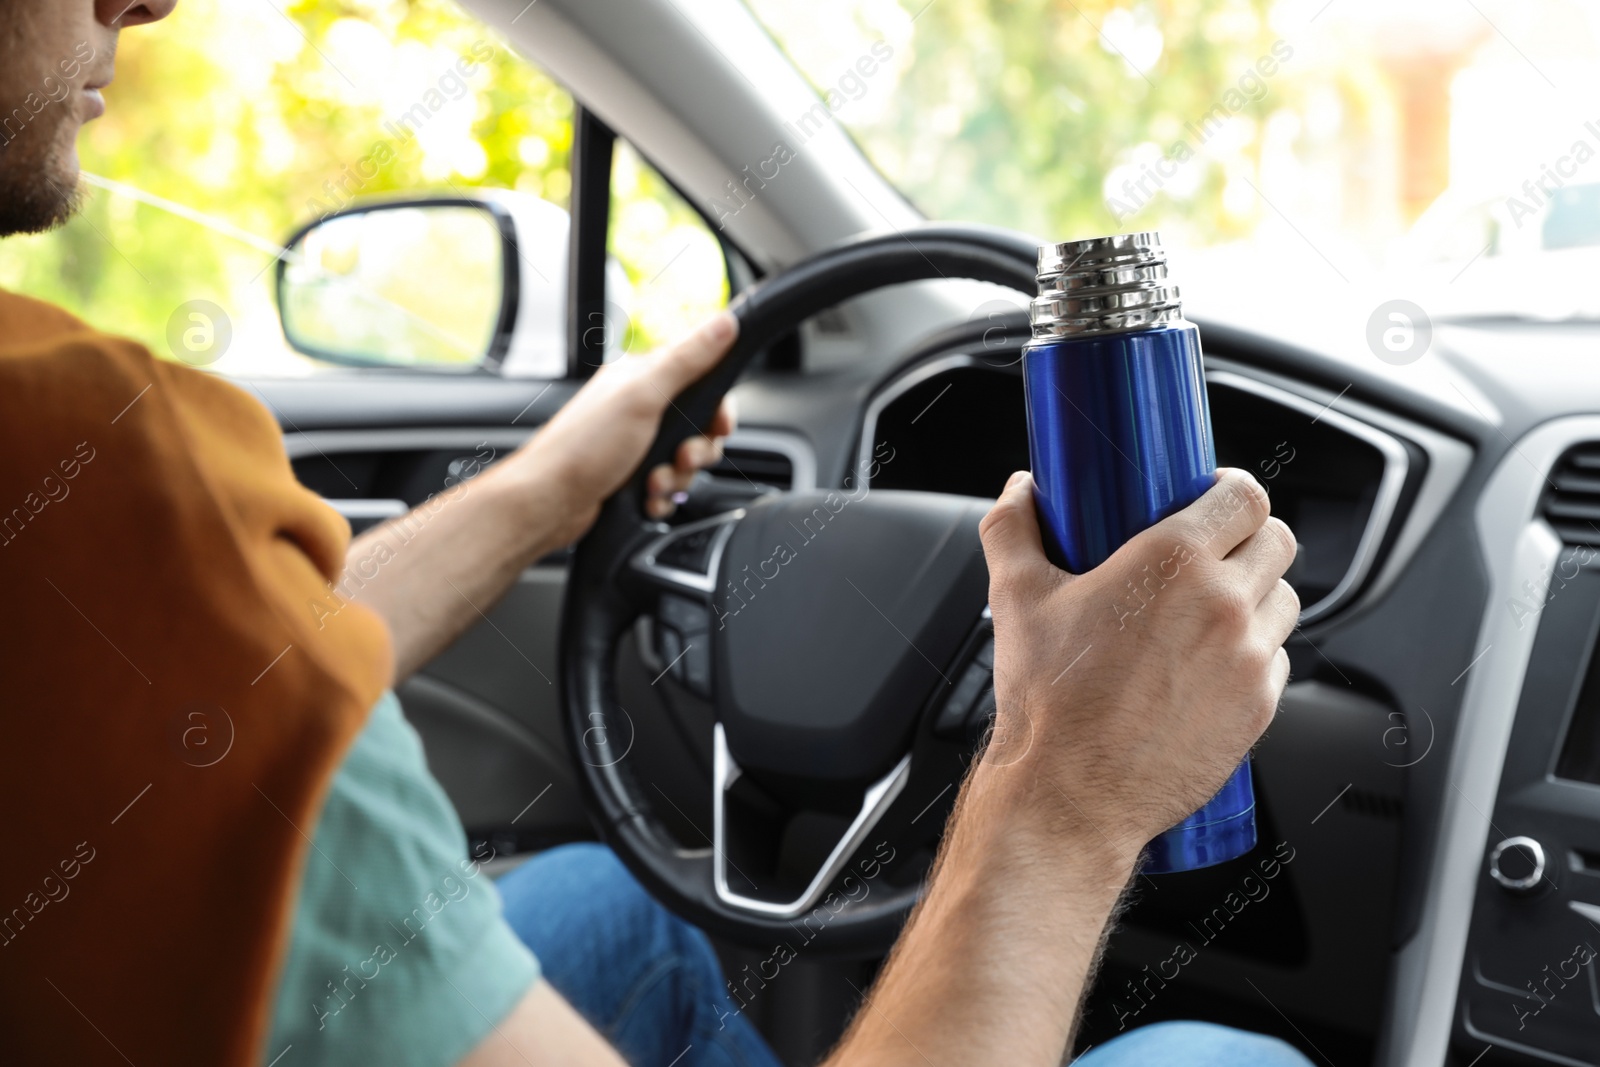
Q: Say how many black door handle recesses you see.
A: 1